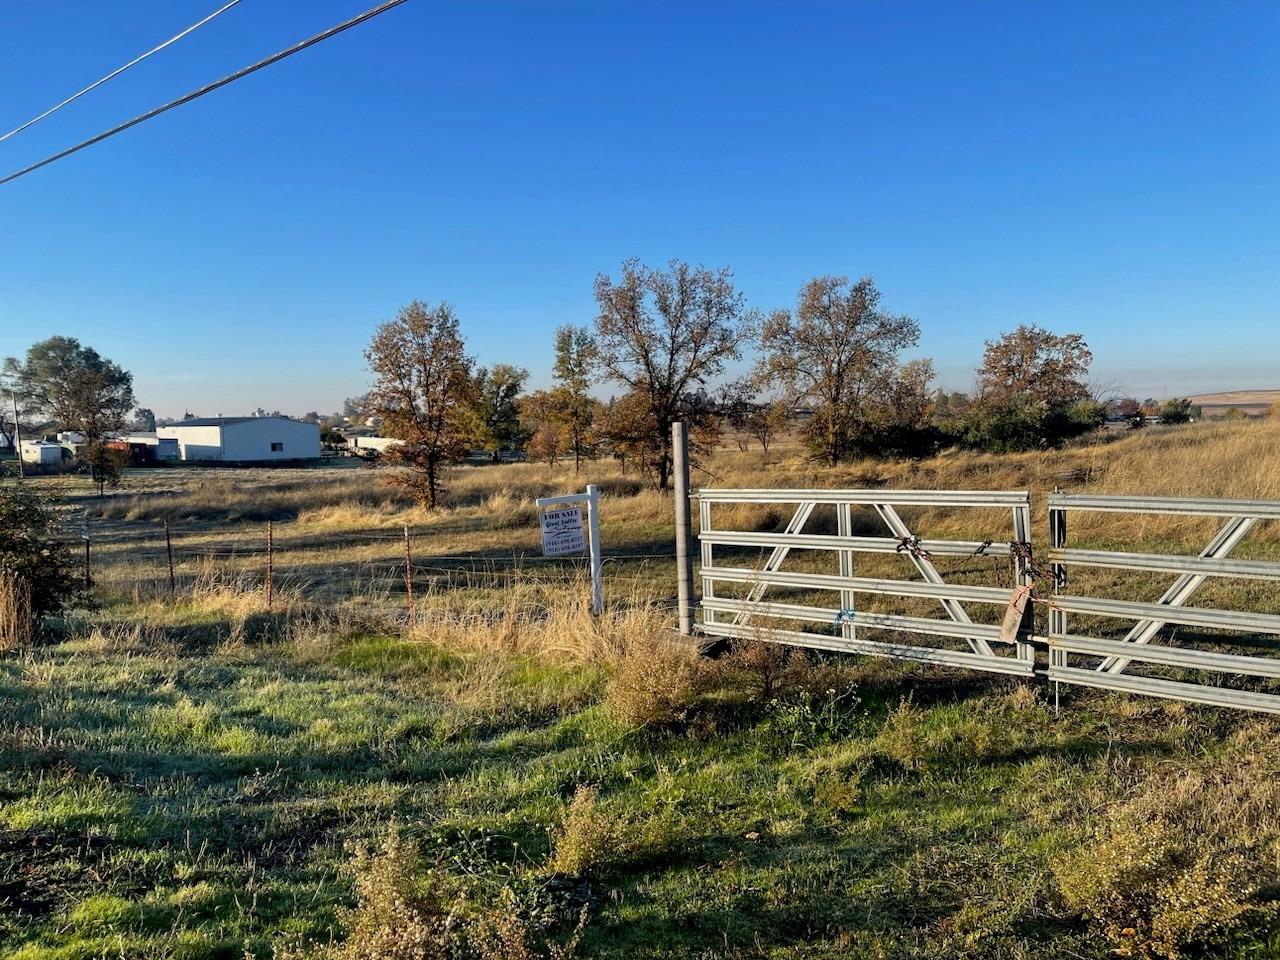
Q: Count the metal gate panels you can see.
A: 2